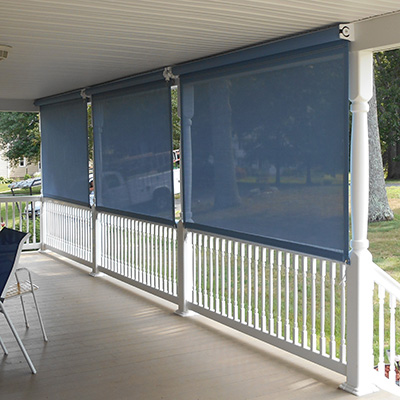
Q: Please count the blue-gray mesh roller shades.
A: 3